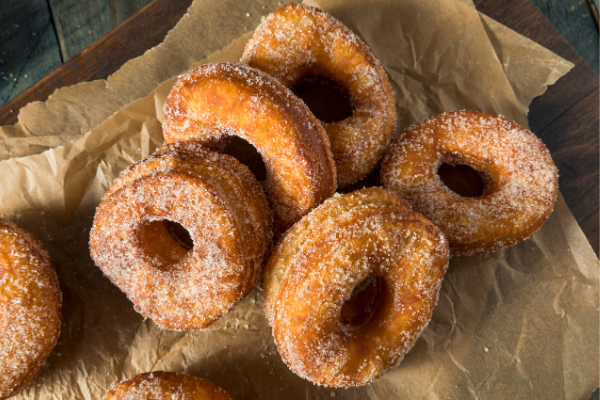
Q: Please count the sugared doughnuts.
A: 7